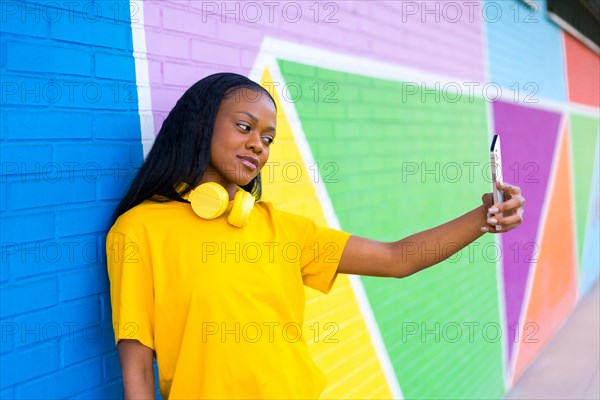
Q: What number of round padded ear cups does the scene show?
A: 2